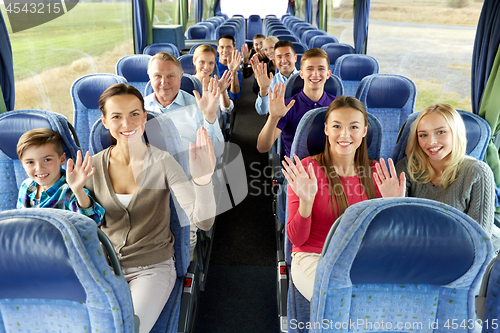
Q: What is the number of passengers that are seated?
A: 11